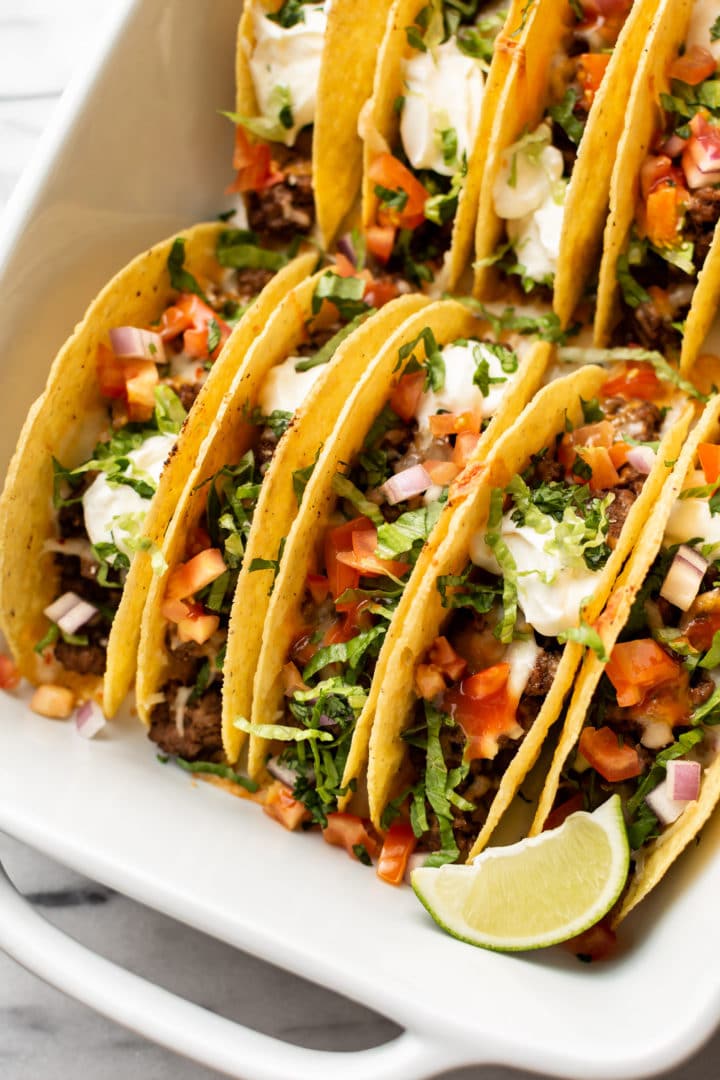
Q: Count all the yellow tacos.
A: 9